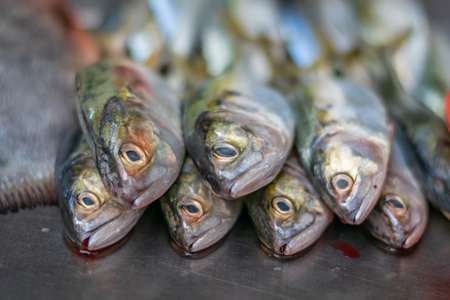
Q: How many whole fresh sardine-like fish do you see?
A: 7